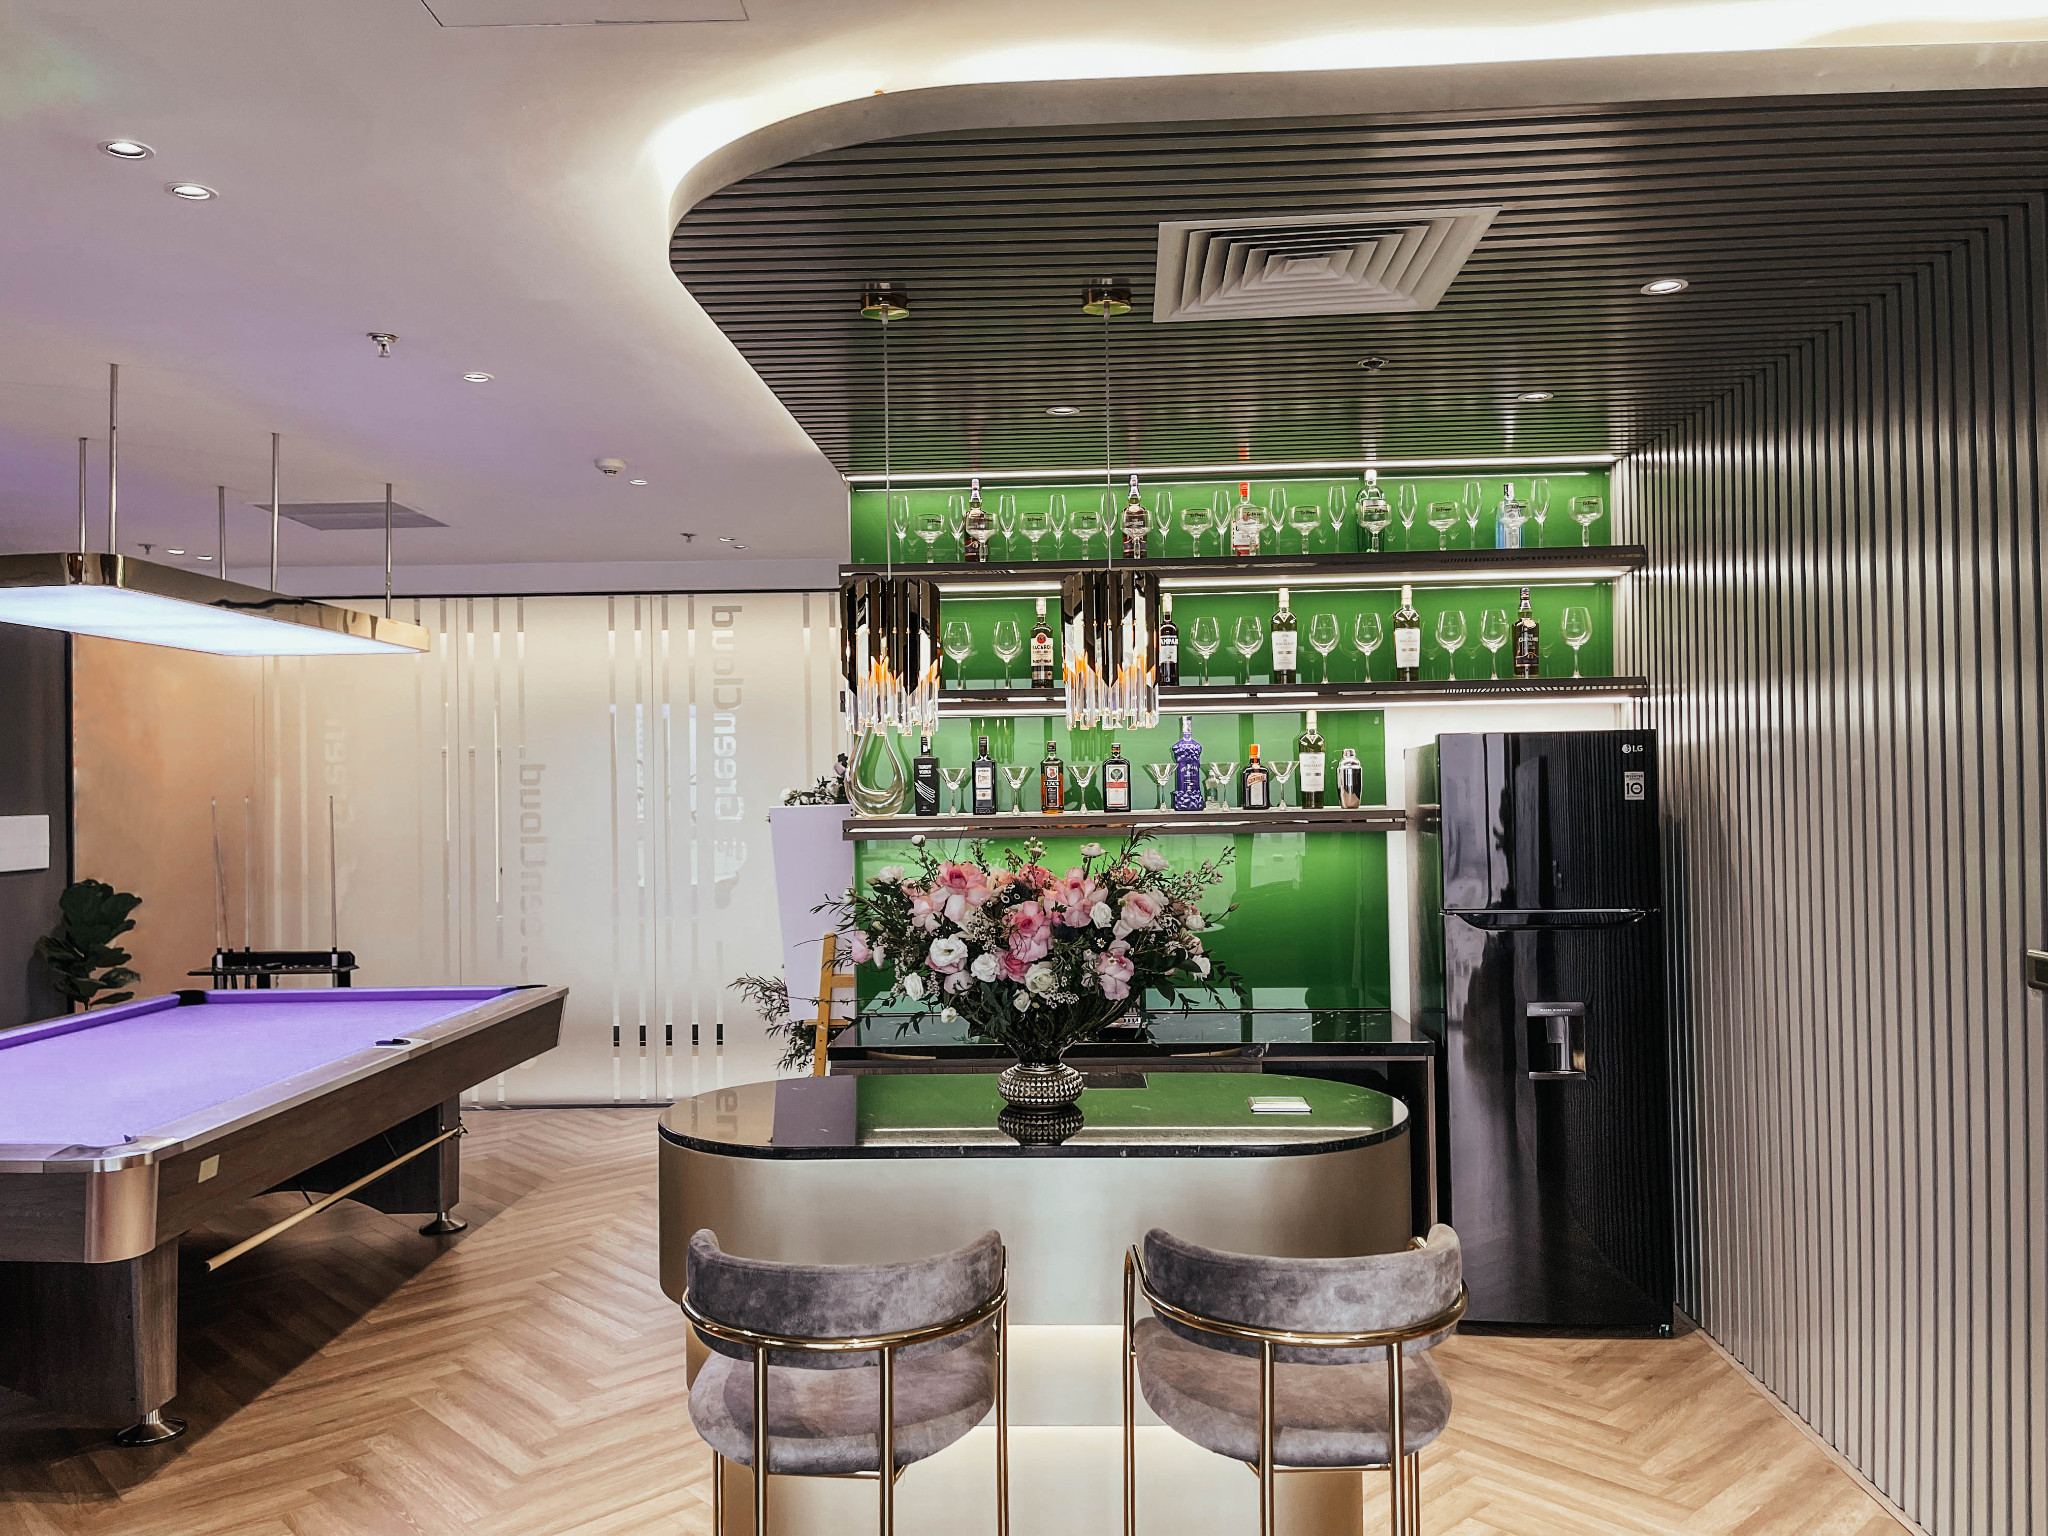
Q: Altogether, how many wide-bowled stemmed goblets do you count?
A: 12